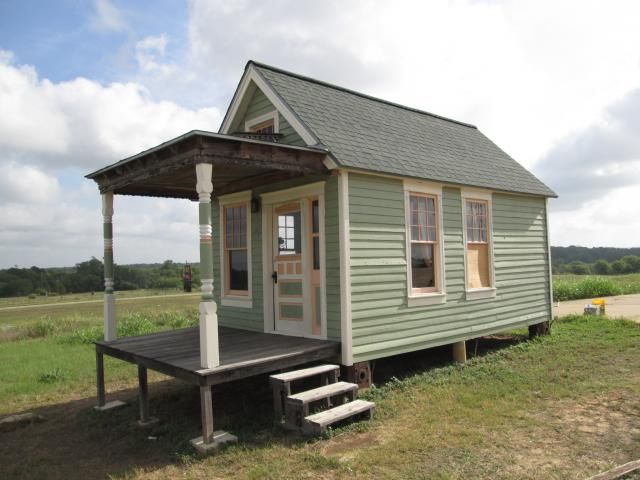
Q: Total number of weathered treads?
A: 3